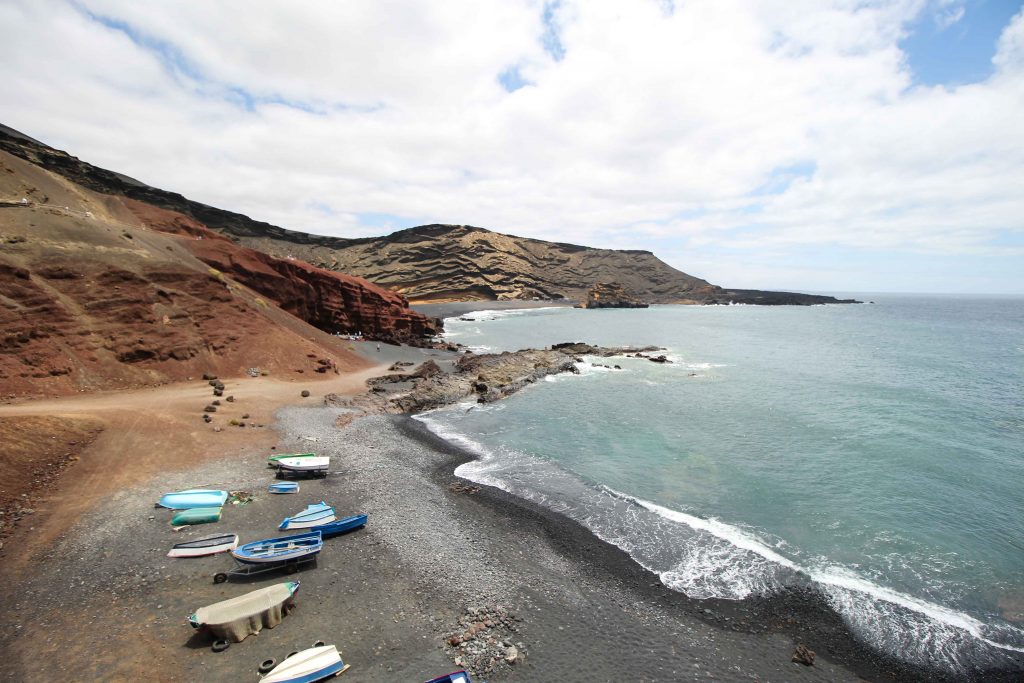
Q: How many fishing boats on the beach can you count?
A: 12